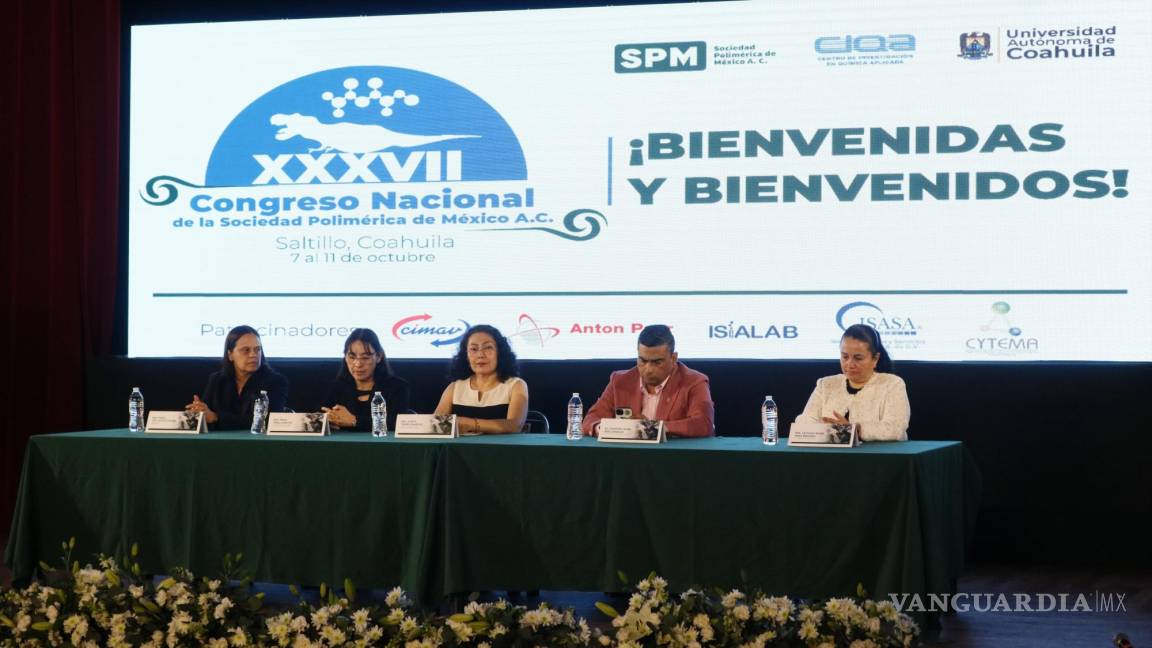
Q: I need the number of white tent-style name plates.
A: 5